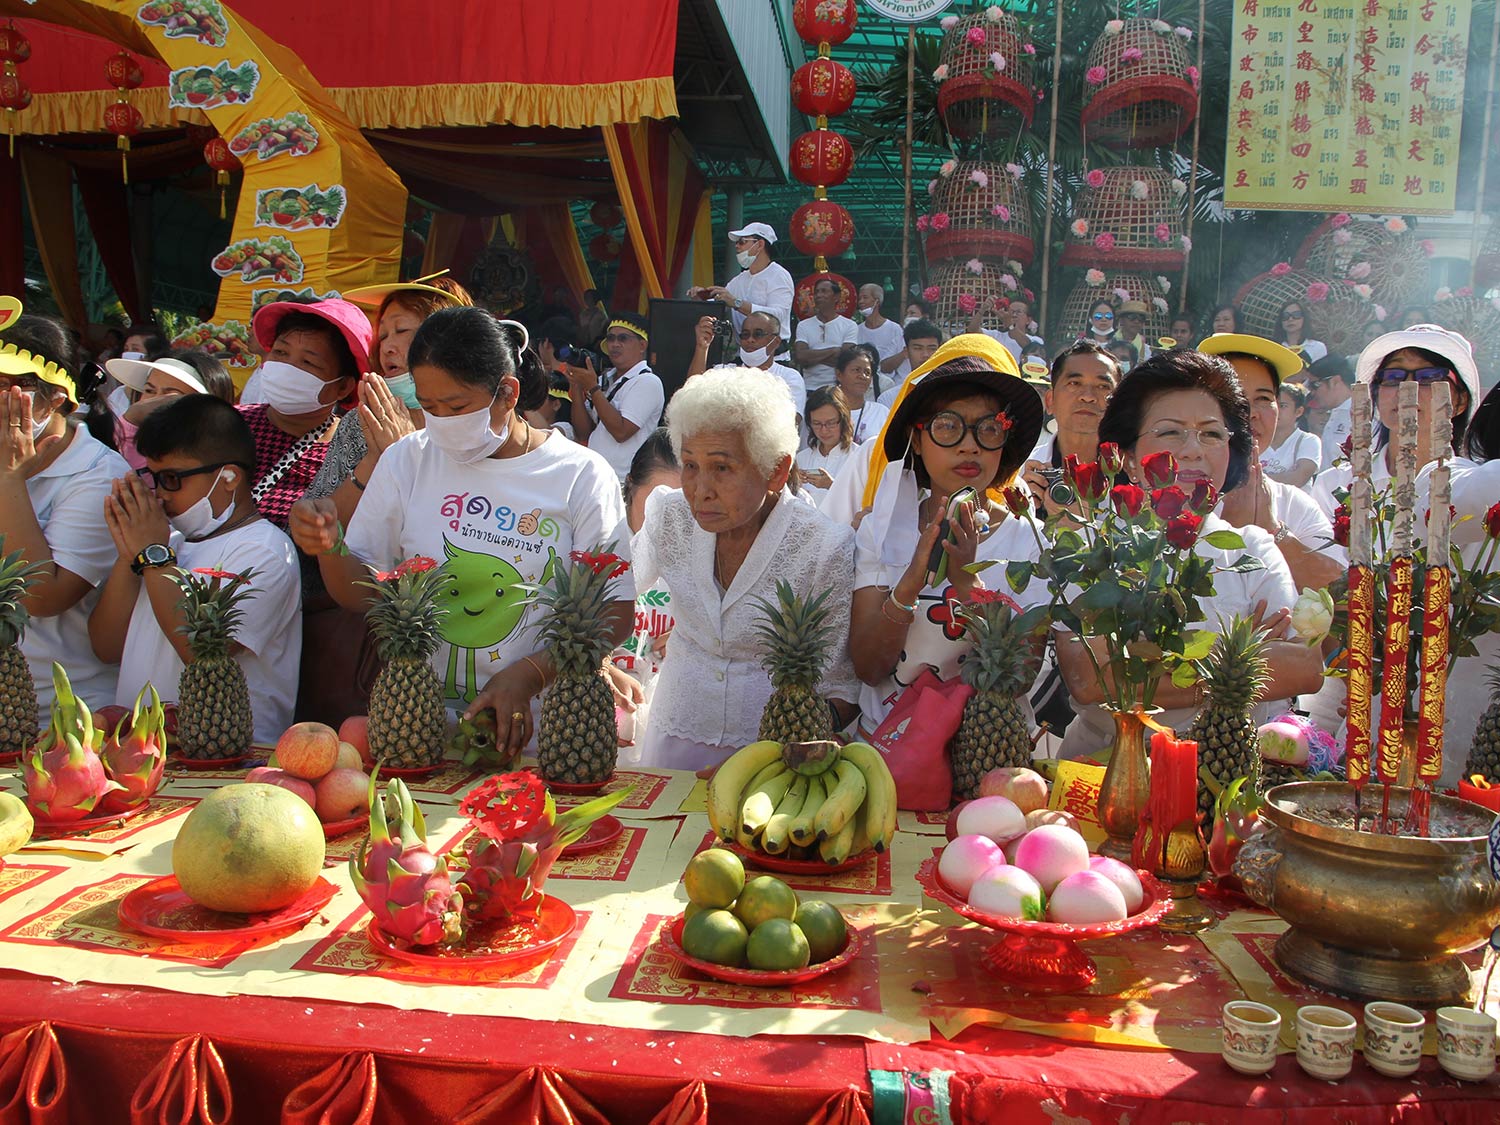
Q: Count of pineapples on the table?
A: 8